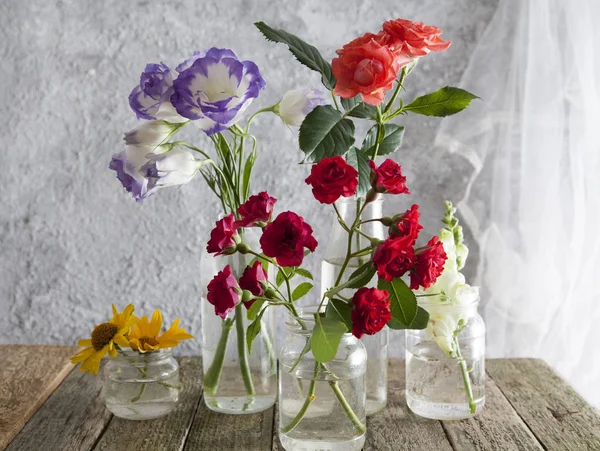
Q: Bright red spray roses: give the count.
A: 11